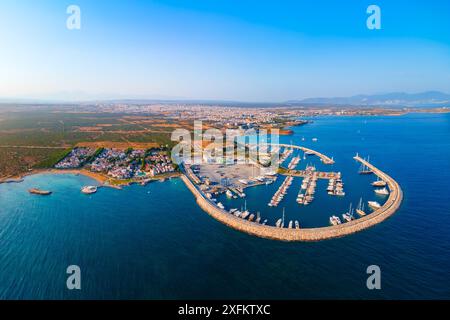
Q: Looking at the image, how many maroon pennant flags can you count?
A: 0